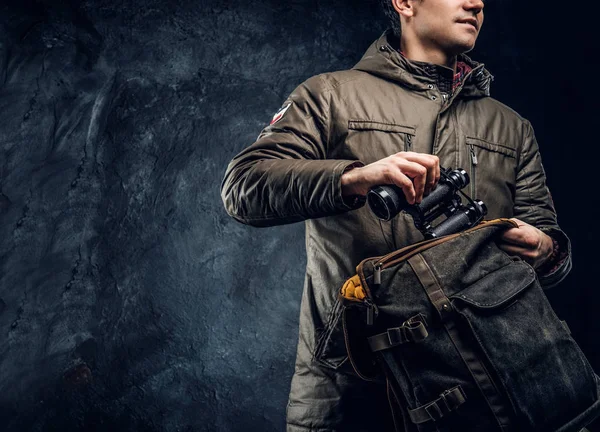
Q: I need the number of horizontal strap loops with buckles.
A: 2